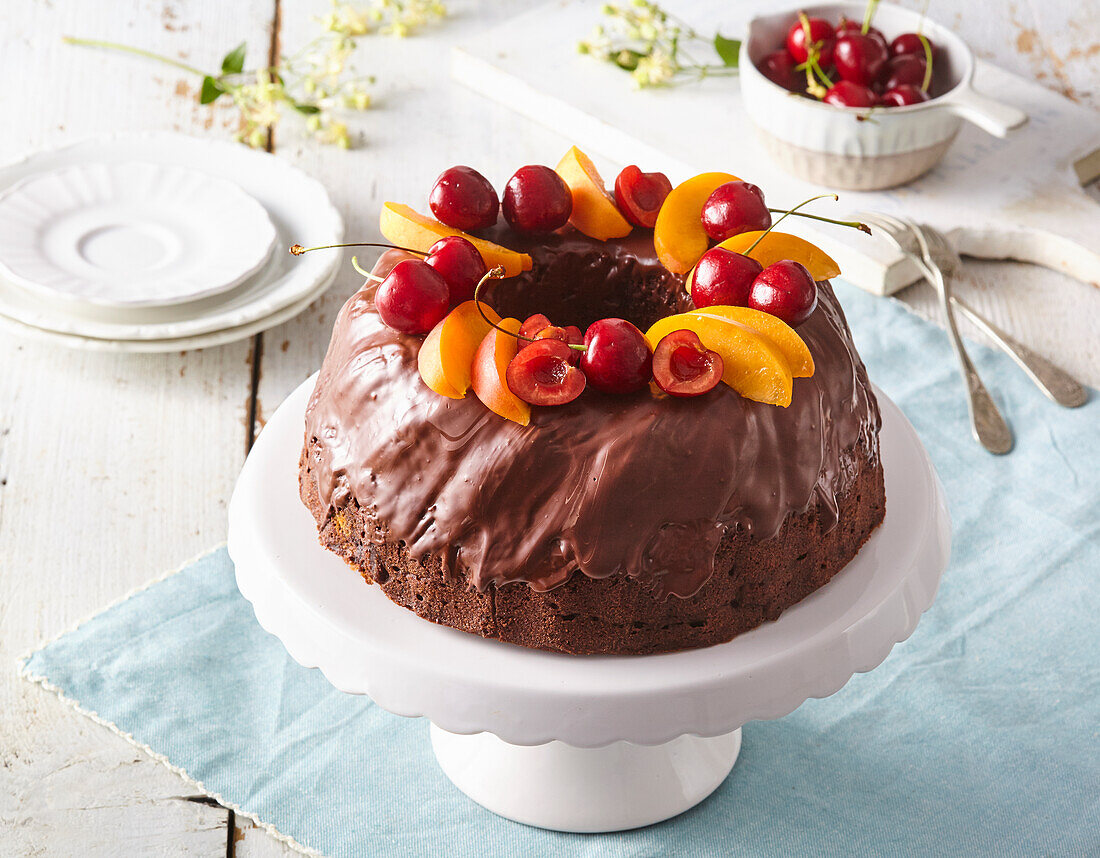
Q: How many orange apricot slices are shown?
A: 8